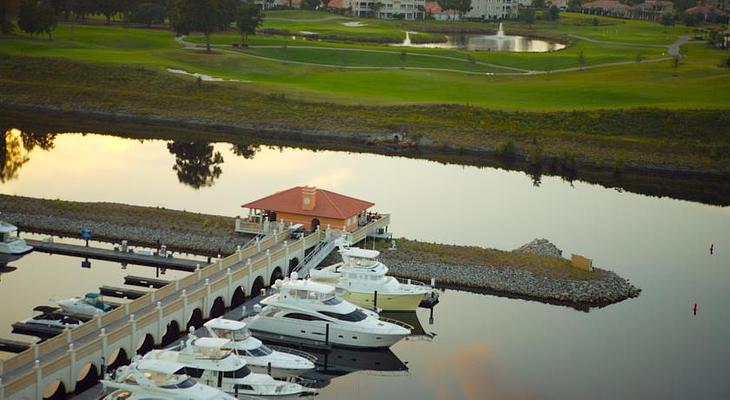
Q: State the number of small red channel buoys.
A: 2